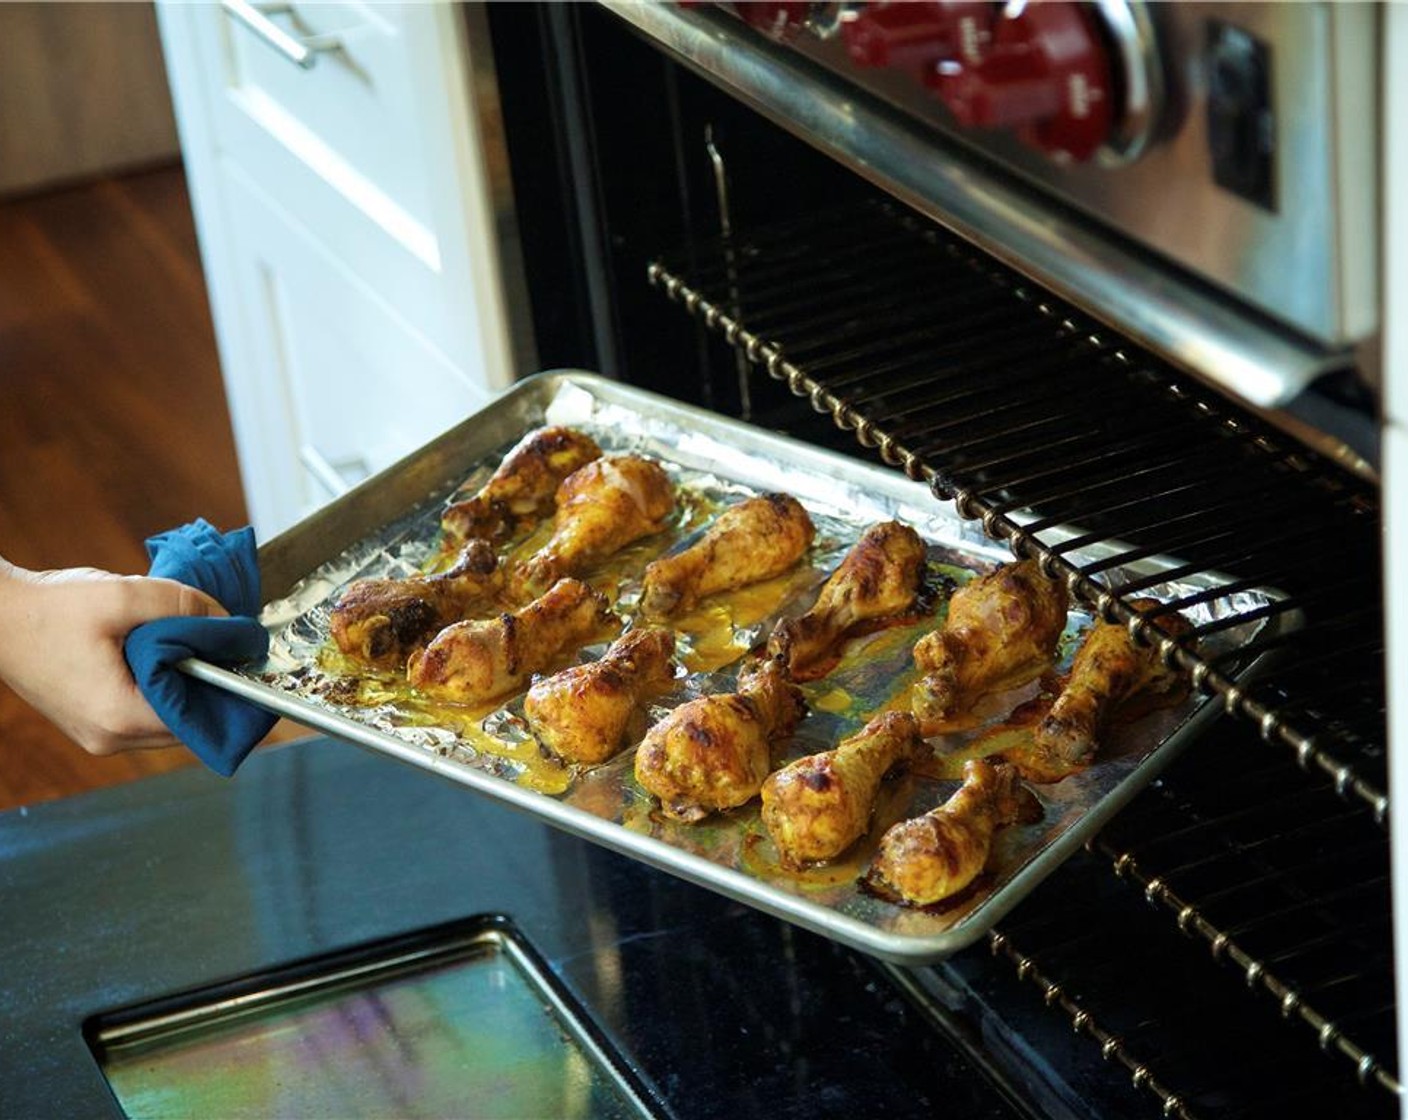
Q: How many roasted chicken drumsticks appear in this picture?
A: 12